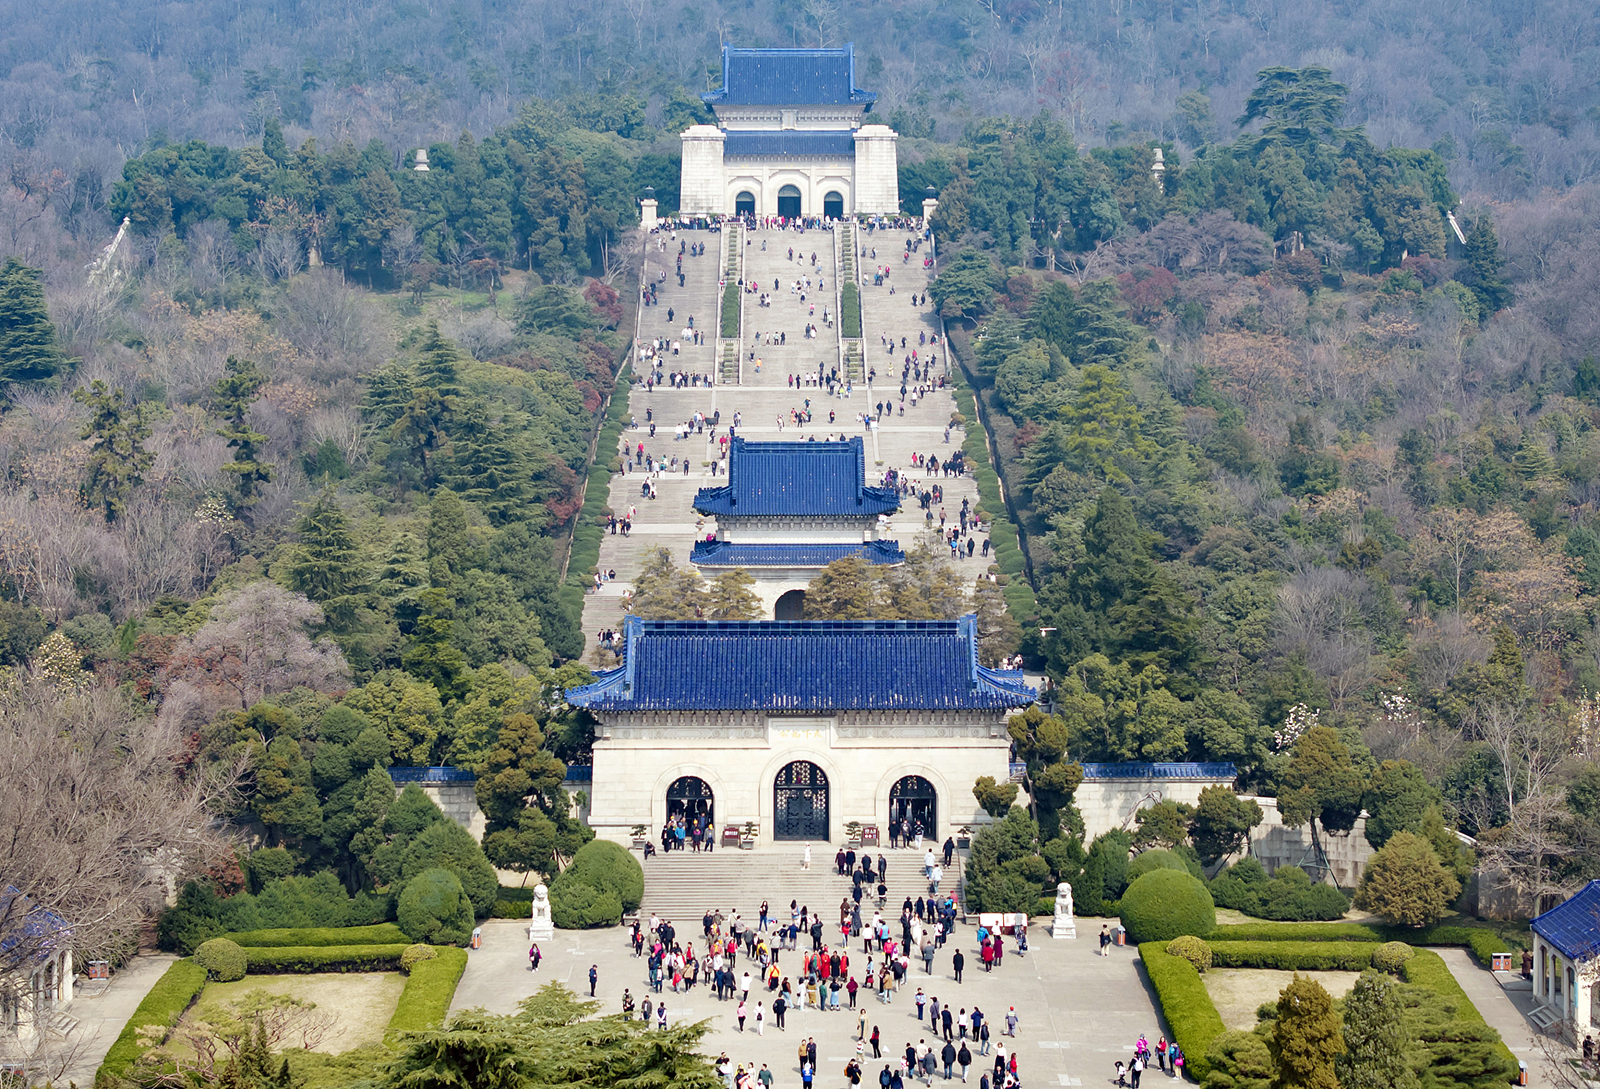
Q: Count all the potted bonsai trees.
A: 4